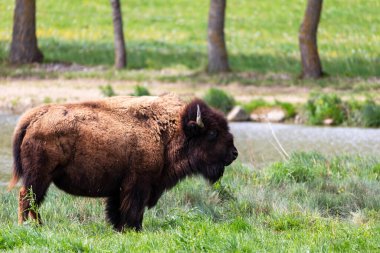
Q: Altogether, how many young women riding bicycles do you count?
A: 0